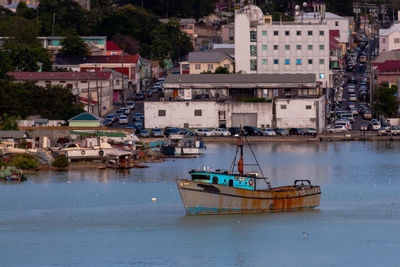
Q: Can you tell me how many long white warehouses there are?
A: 1